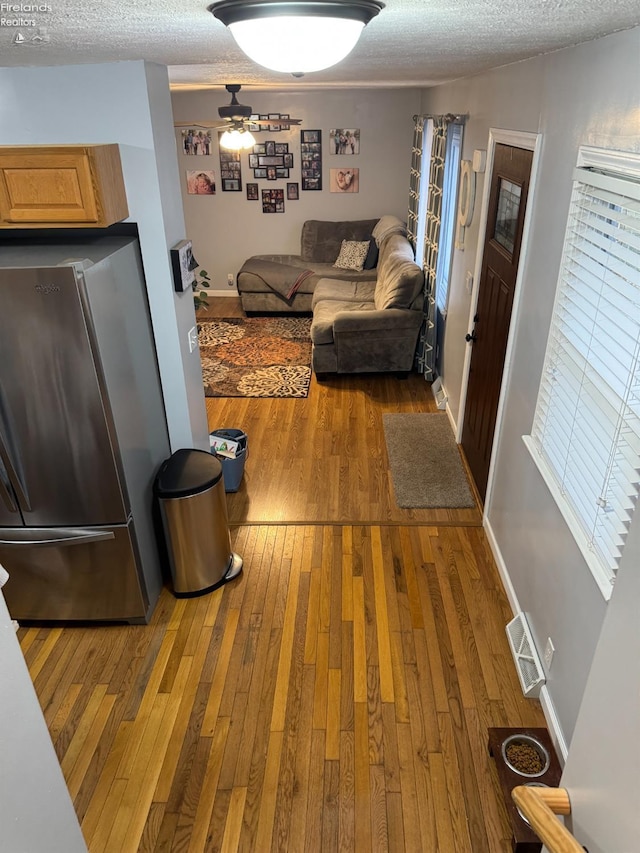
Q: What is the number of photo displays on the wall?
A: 11